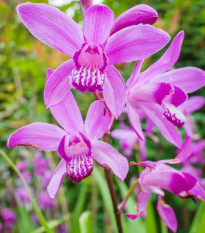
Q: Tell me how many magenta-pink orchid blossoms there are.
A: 4